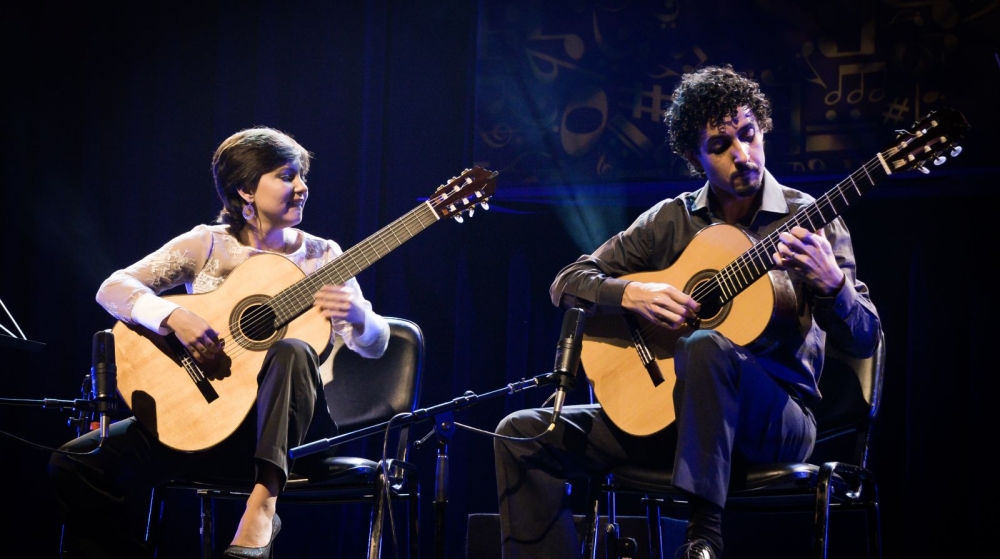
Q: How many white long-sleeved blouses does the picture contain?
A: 1